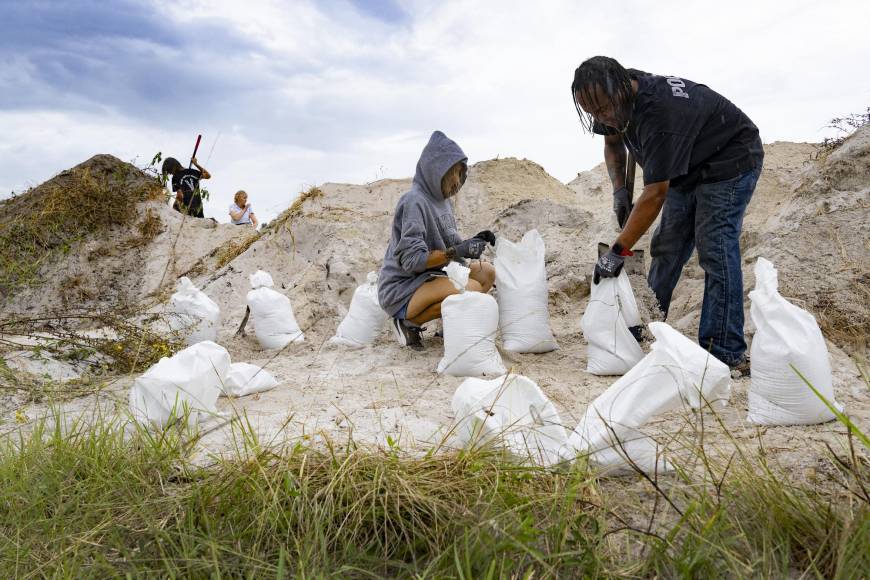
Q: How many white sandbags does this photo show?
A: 11